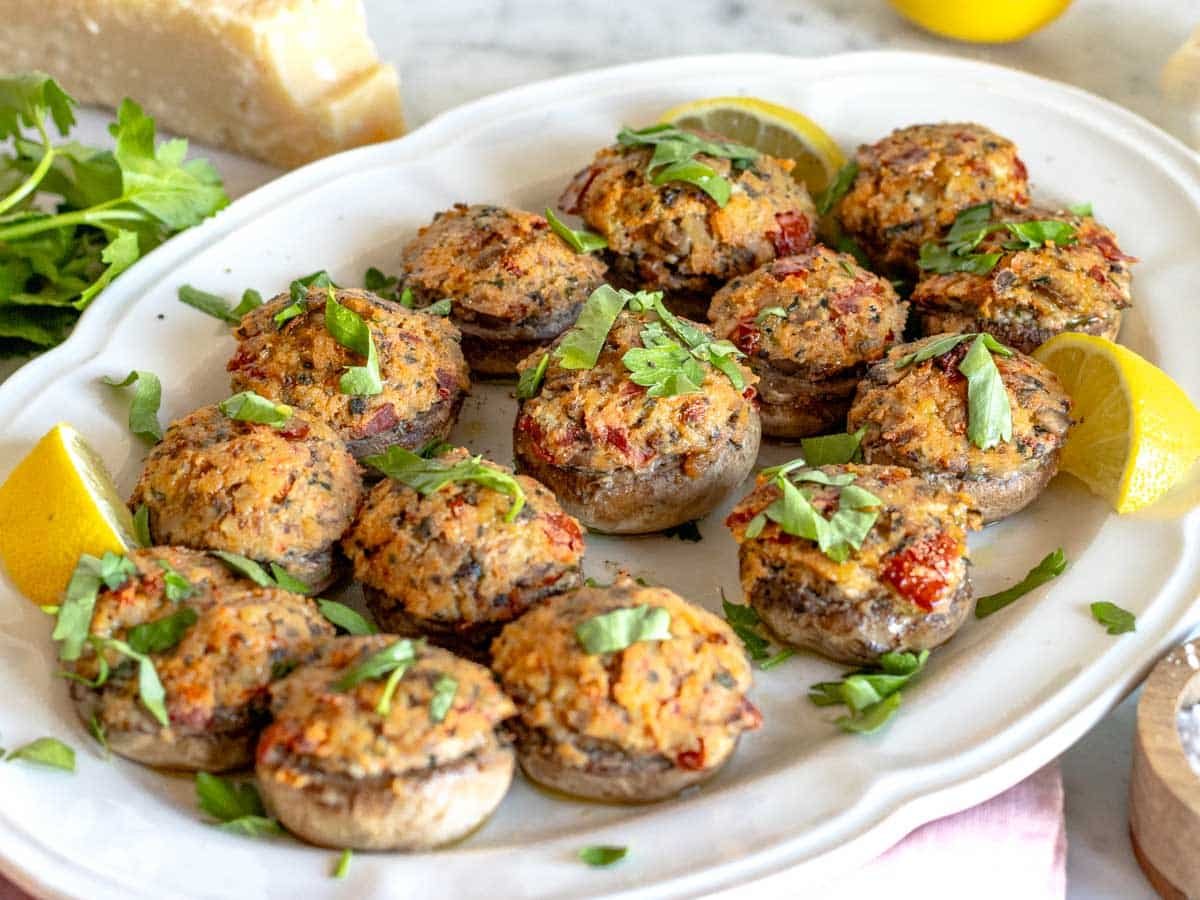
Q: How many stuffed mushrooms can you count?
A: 14